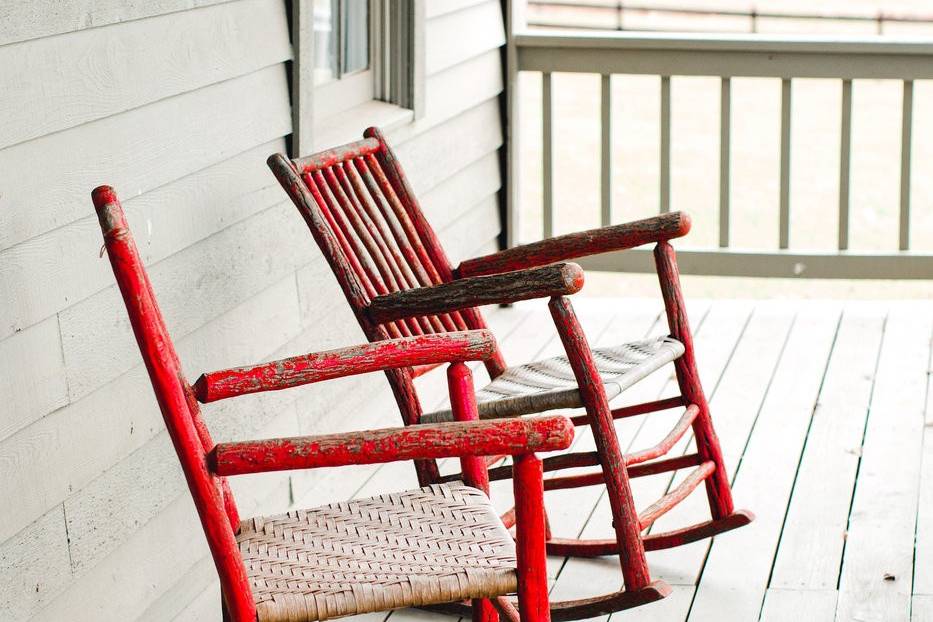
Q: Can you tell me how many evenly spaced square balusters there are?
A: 7